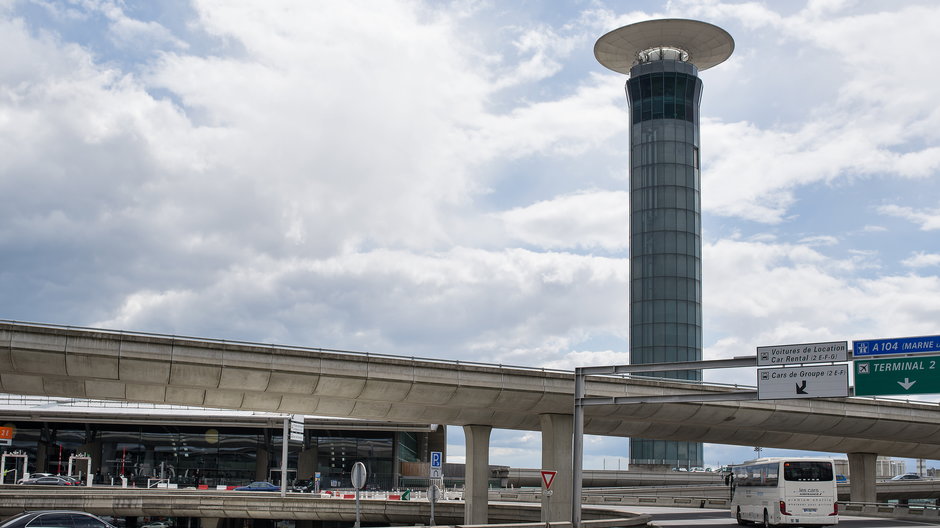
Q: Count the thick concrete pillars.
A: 3